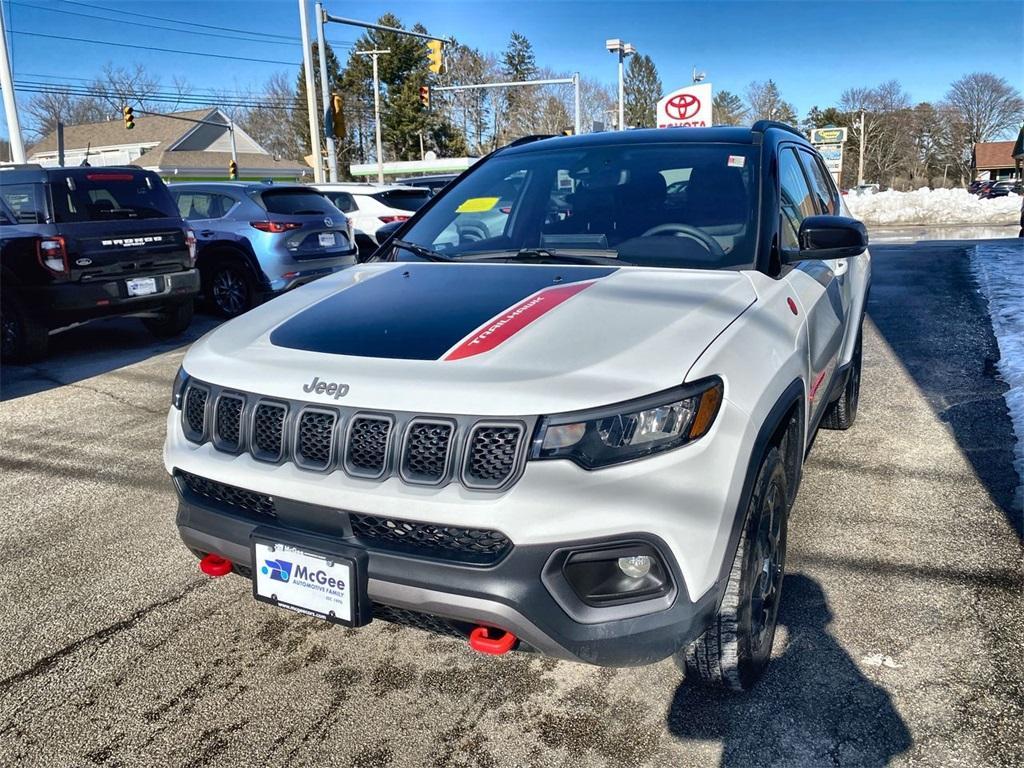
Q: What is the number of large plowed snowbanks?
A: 1